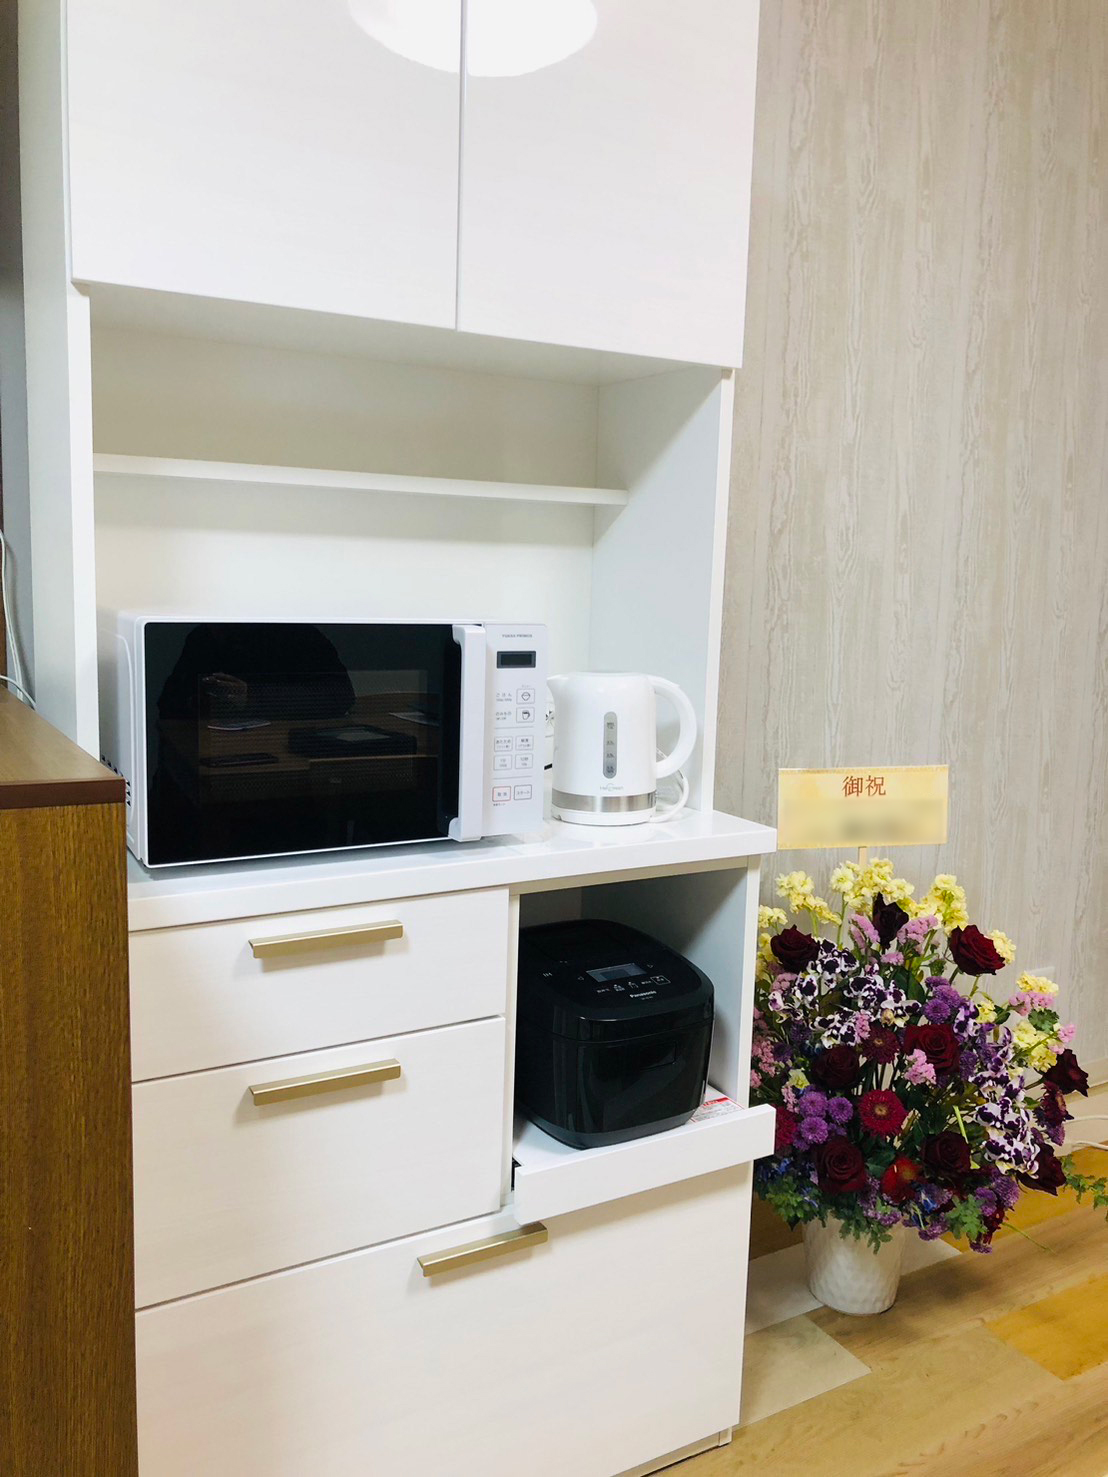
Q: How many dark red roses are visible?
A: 9